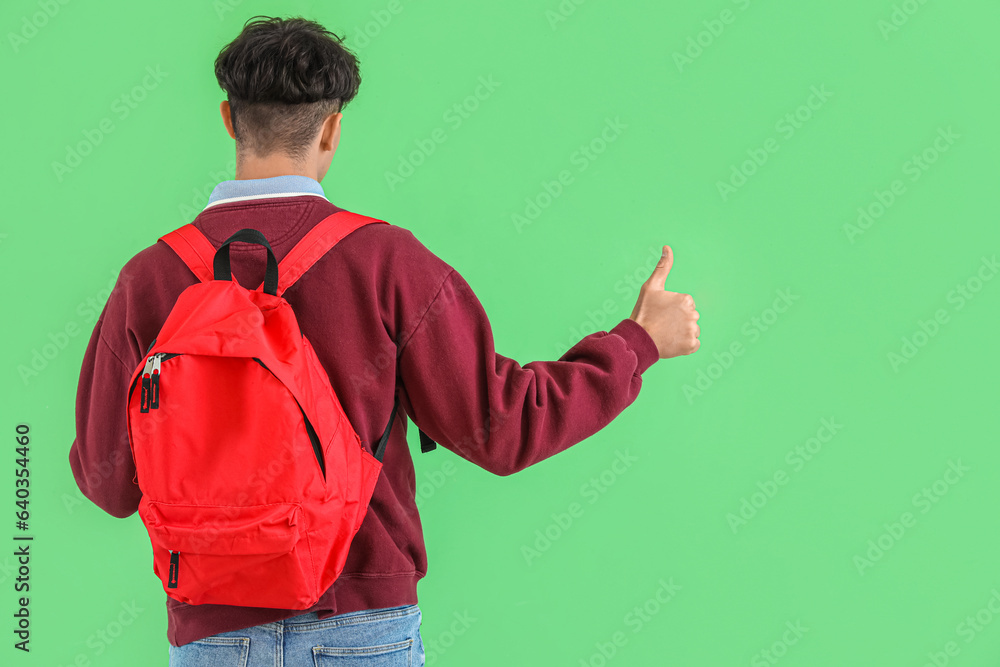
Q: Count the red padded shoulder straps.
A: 2